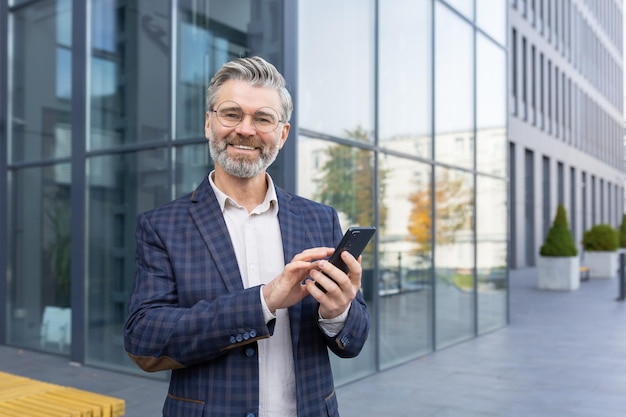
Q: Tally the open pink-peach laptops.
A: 0